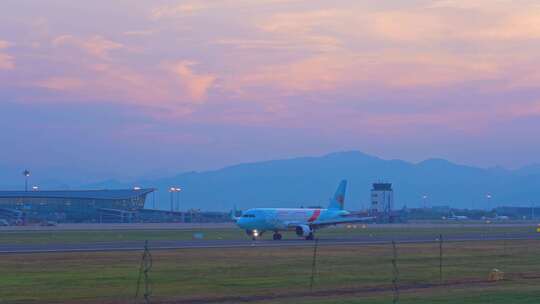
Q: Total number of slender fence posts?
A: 4